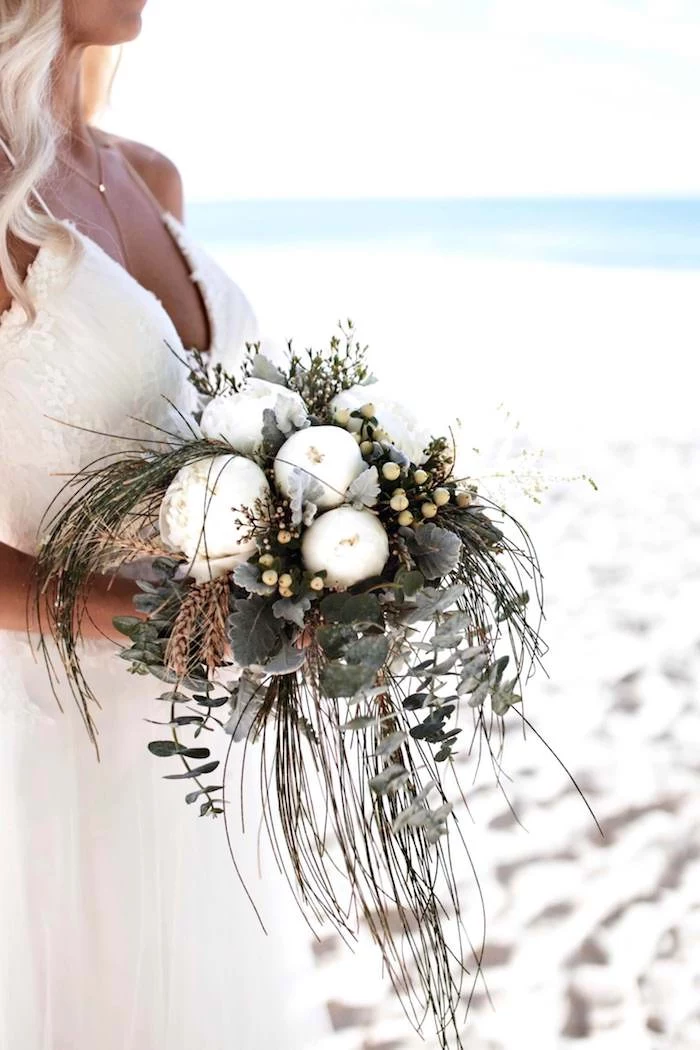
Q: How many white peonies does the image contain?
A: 5